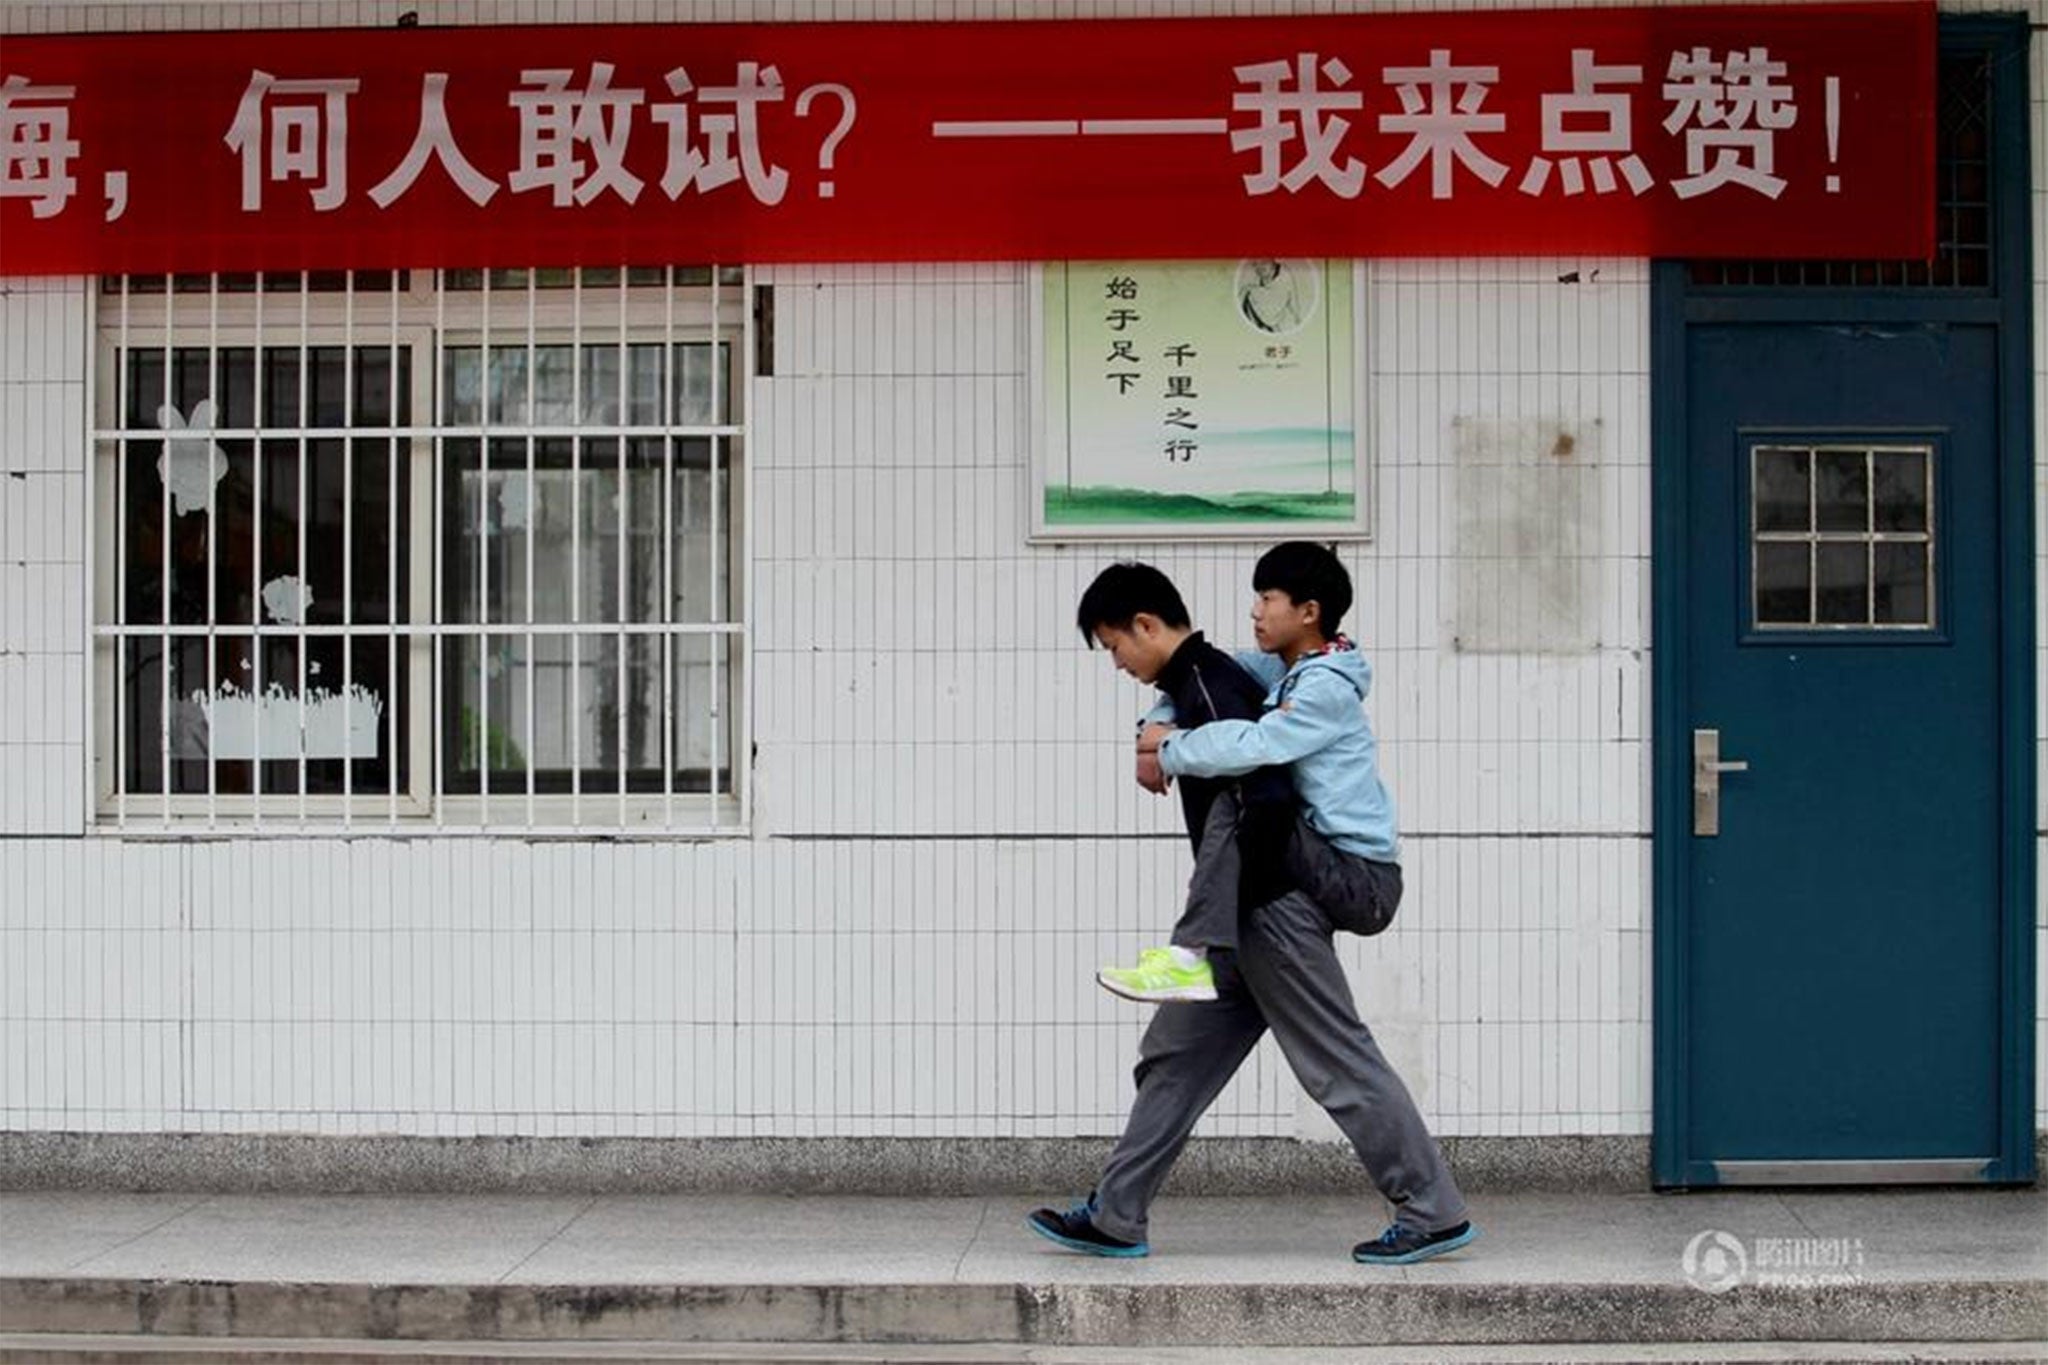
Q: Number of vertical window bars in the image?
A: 14